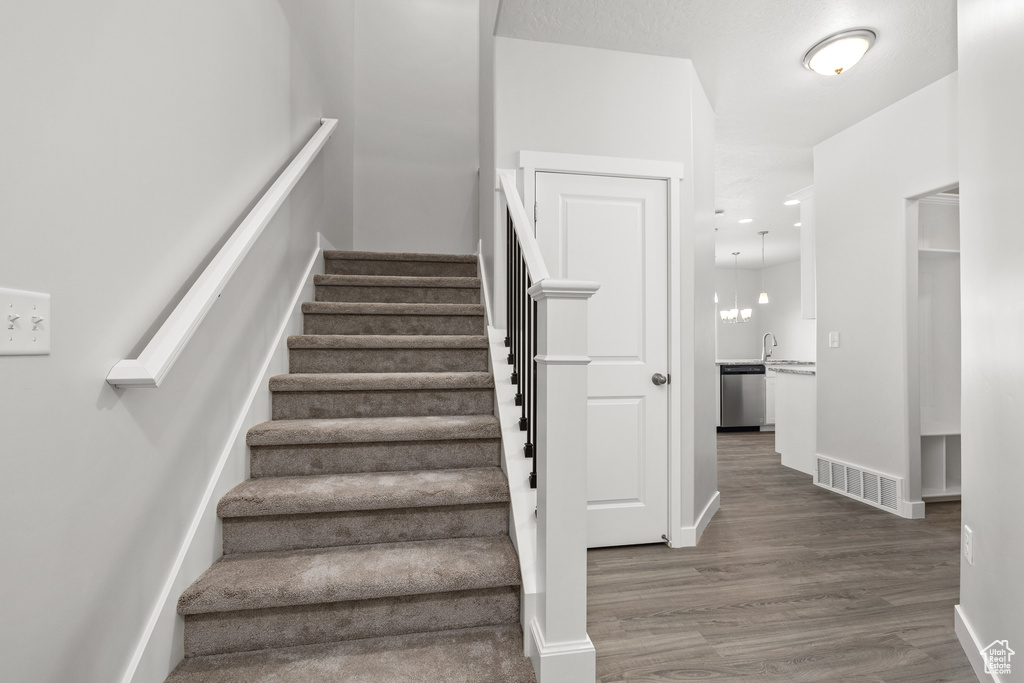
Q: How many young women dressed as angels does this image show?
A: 0